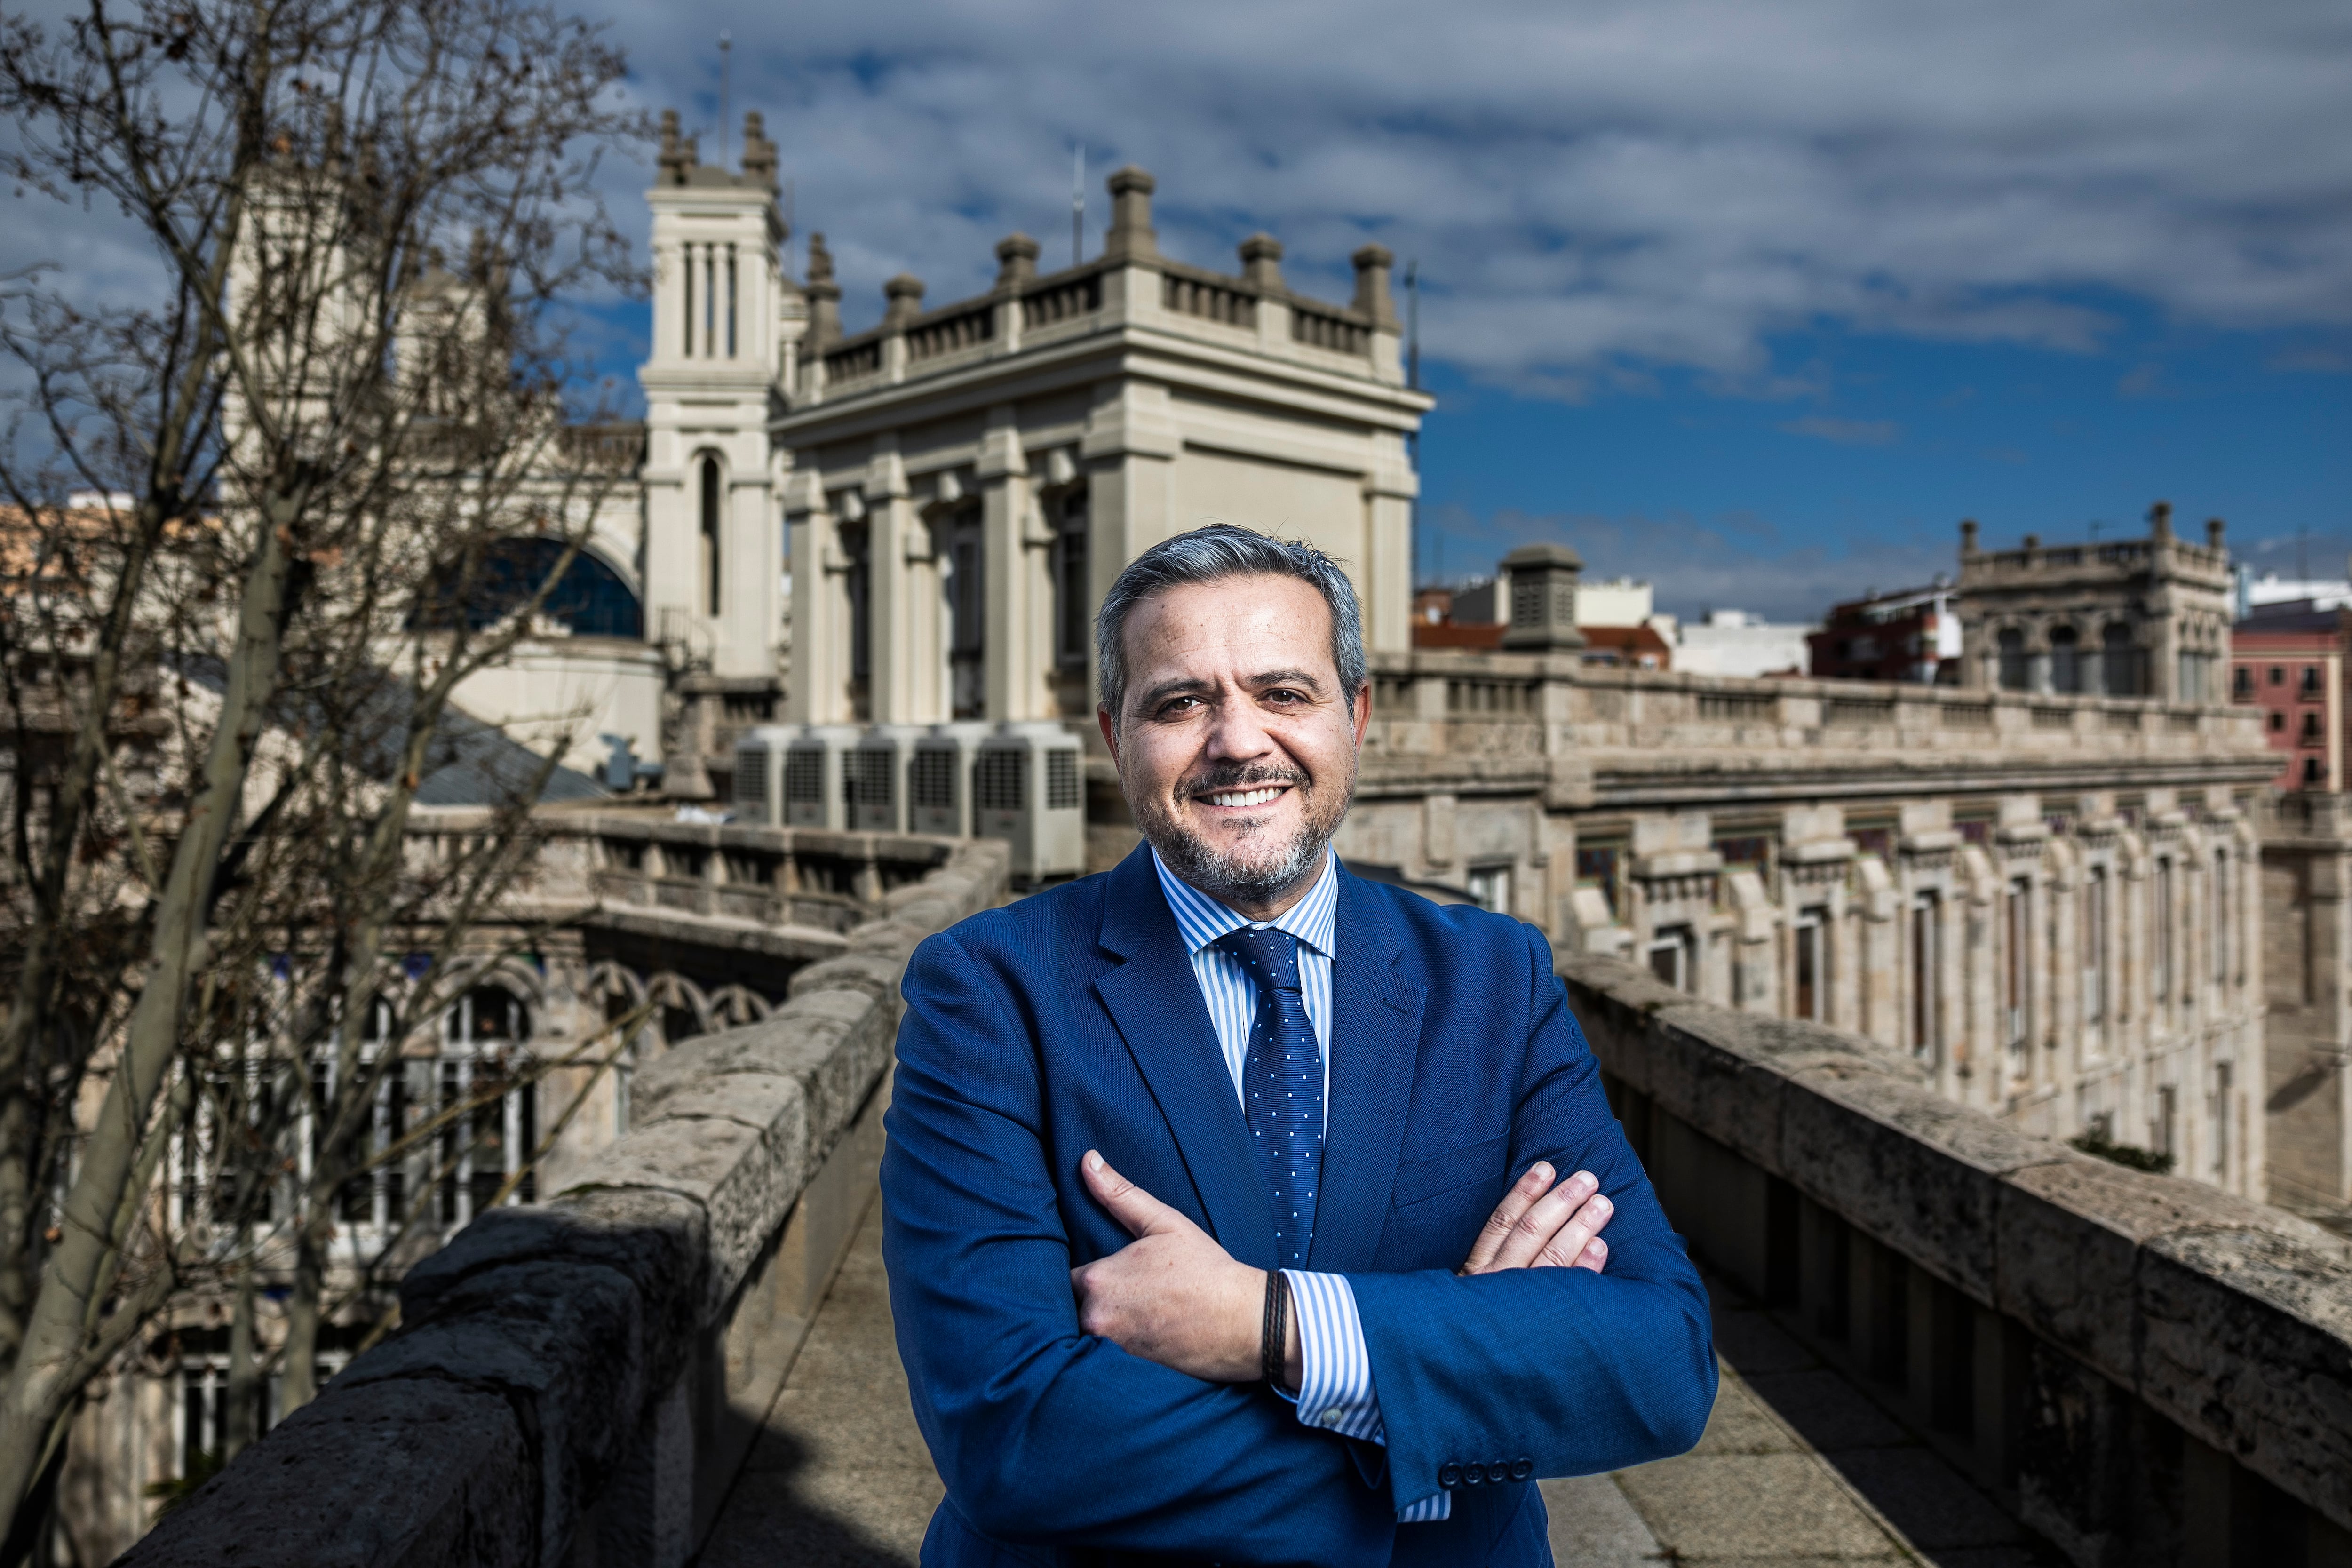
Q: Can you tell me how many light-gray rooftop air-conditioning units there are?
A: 5